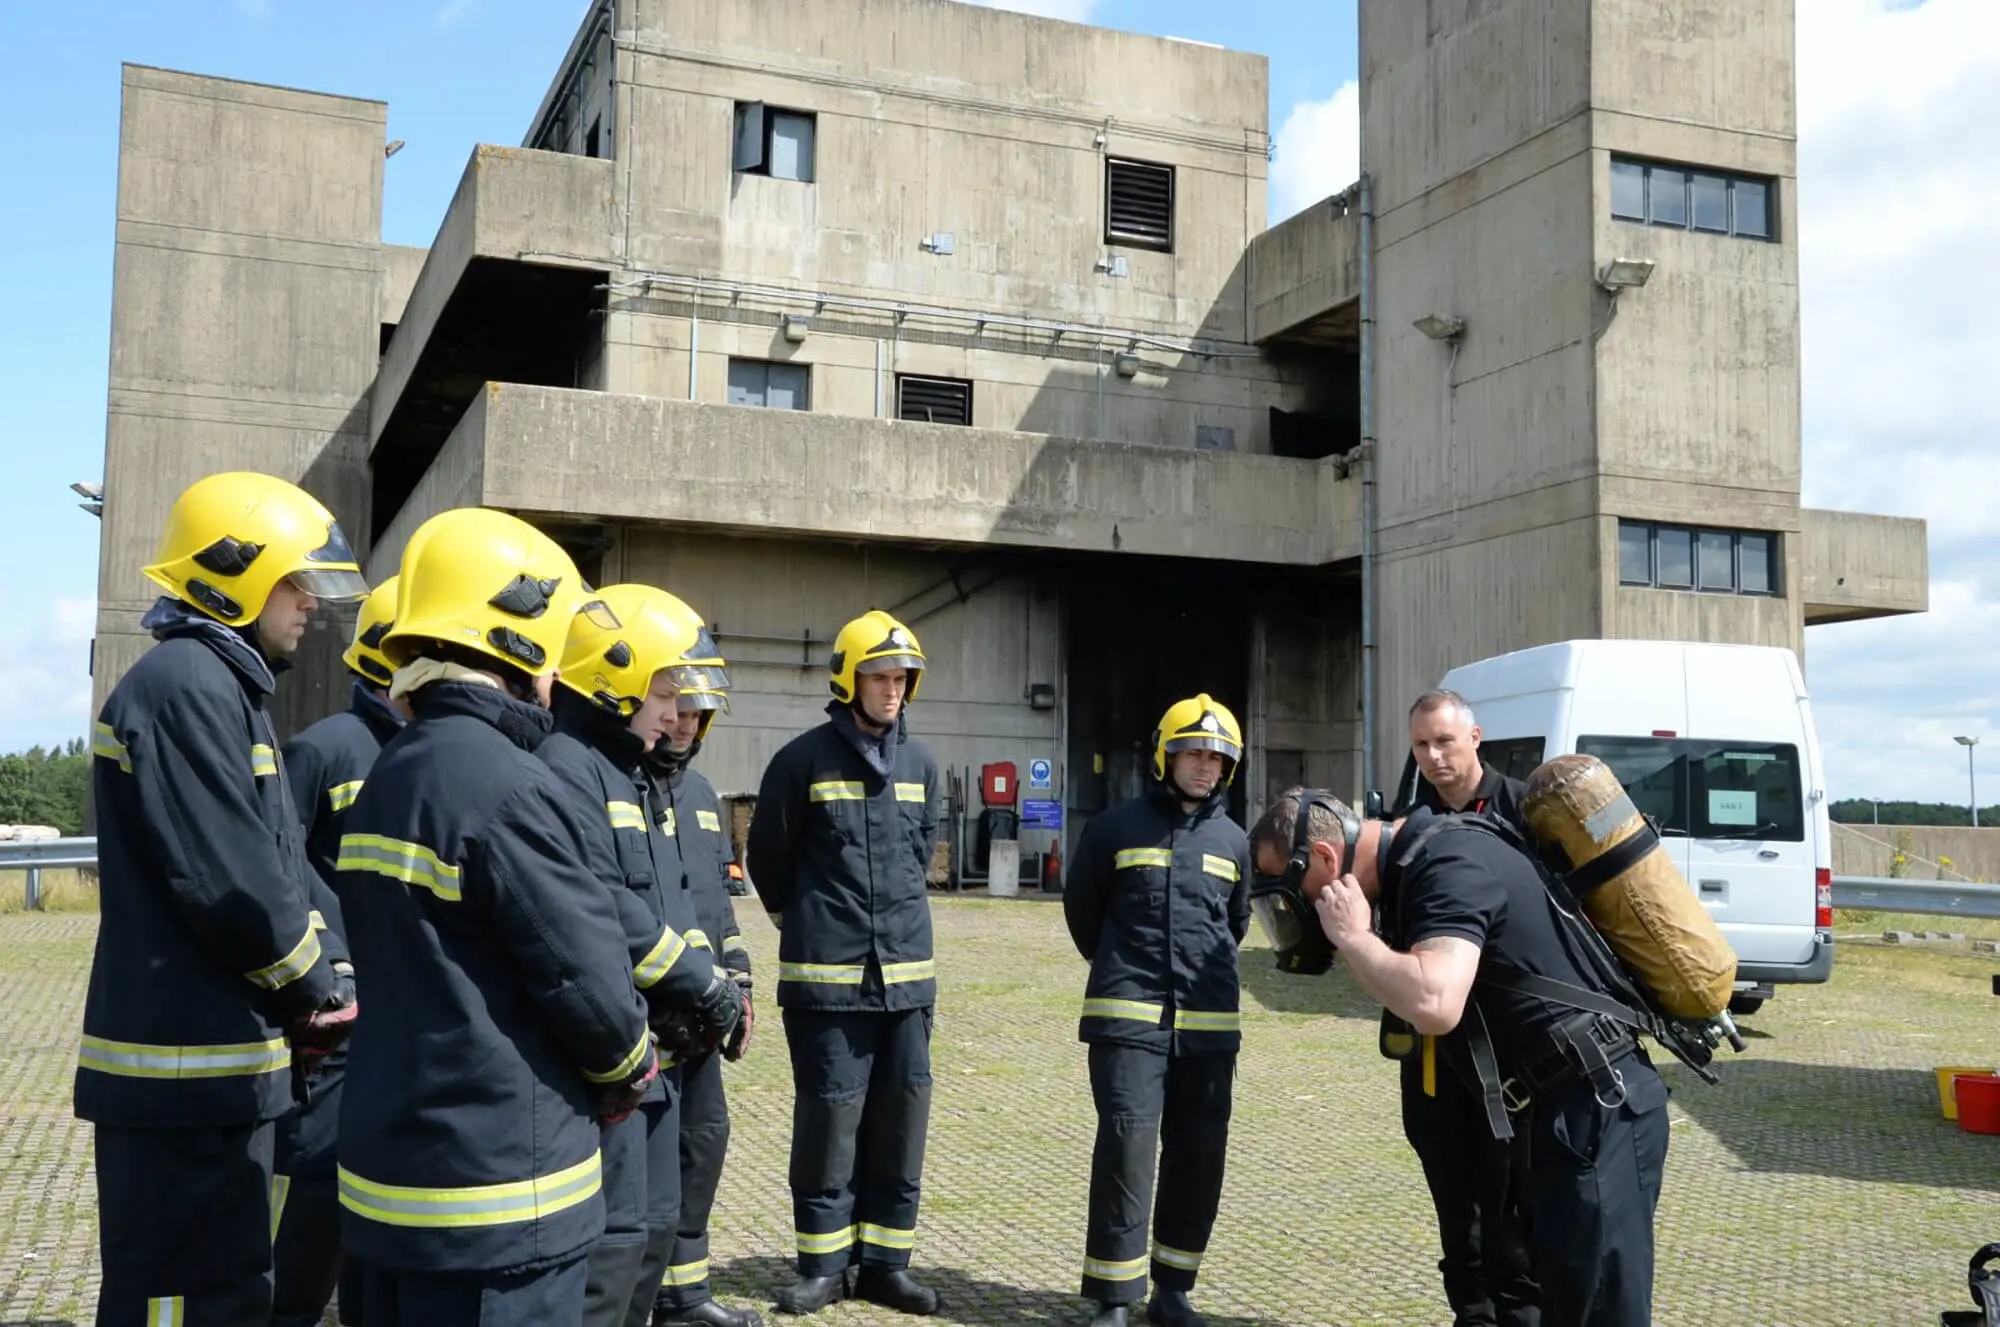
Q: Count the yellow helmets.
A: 7